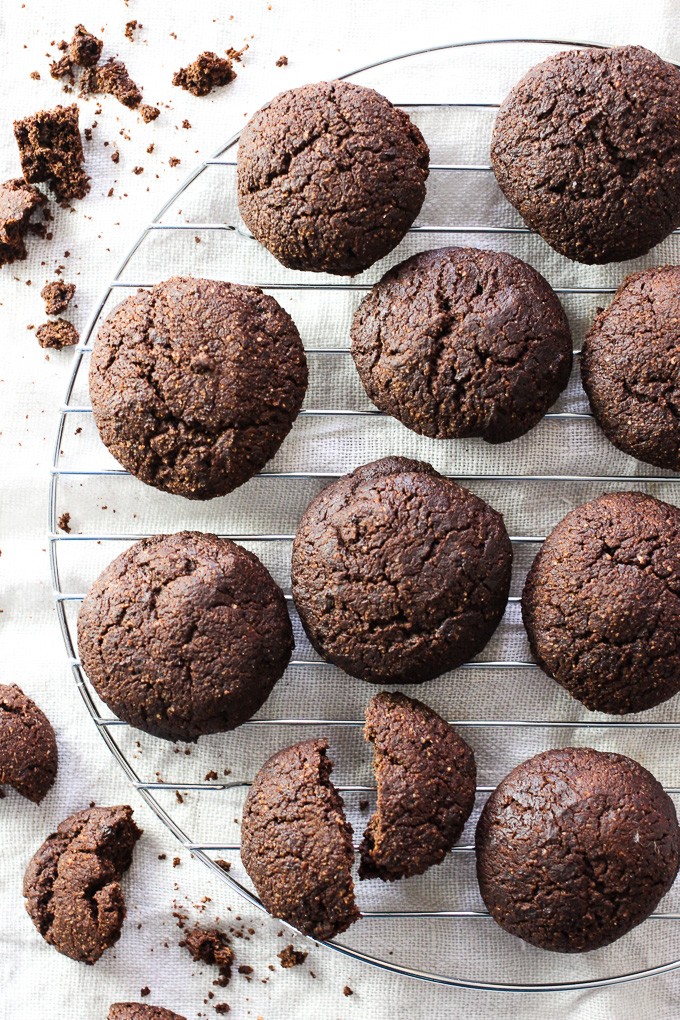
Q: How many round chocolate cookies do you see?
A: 9